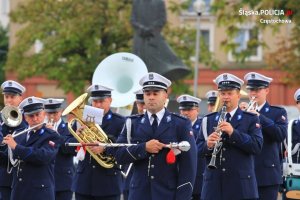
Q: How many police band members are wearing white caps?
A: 11